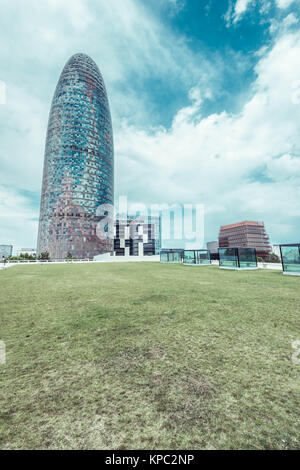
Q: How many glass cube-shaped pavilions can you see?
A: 4